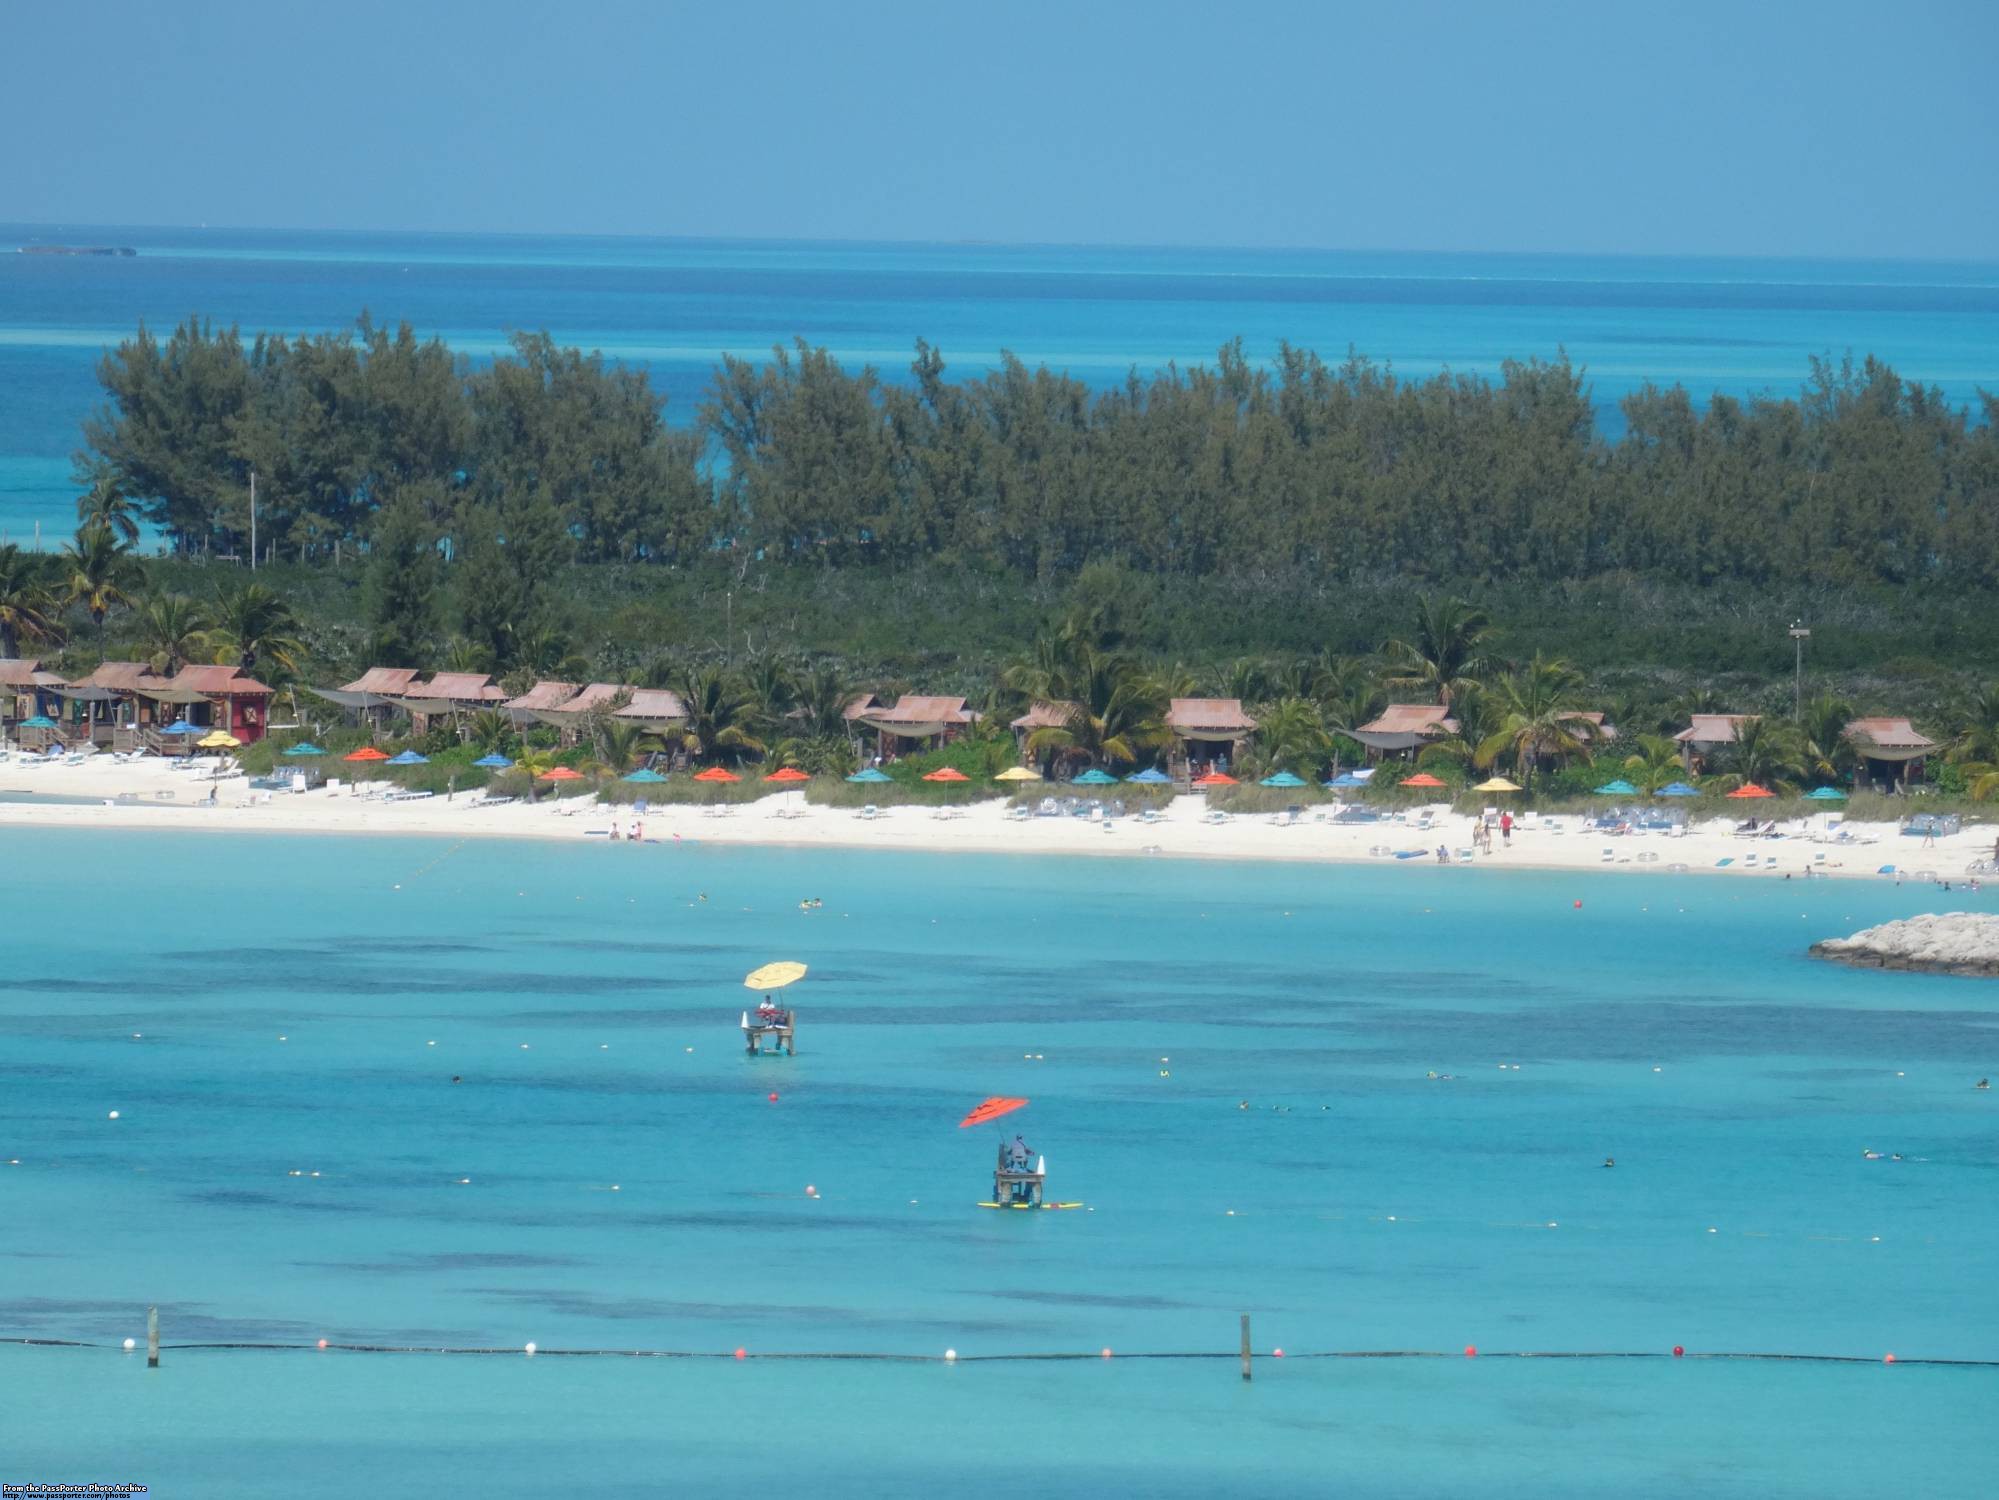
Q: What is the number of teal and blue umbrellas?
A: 14